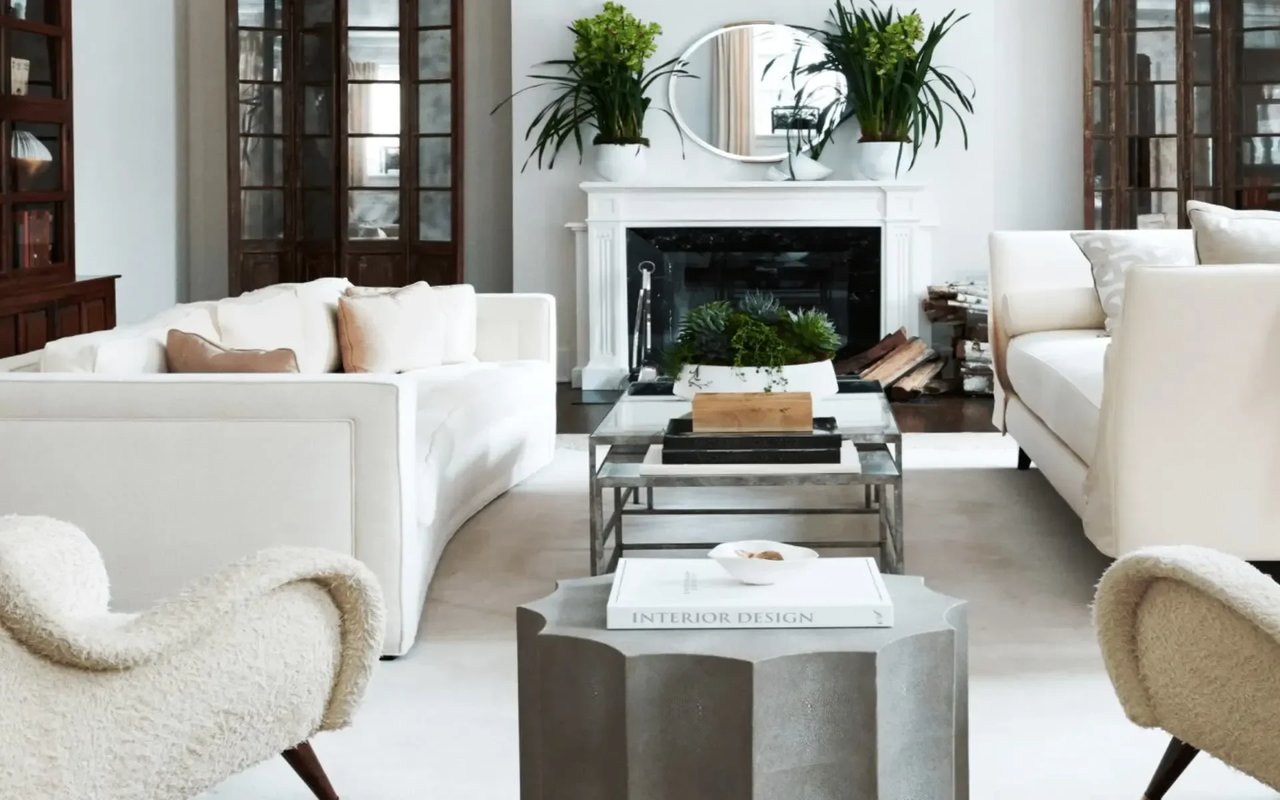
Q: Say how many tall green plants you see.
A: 2